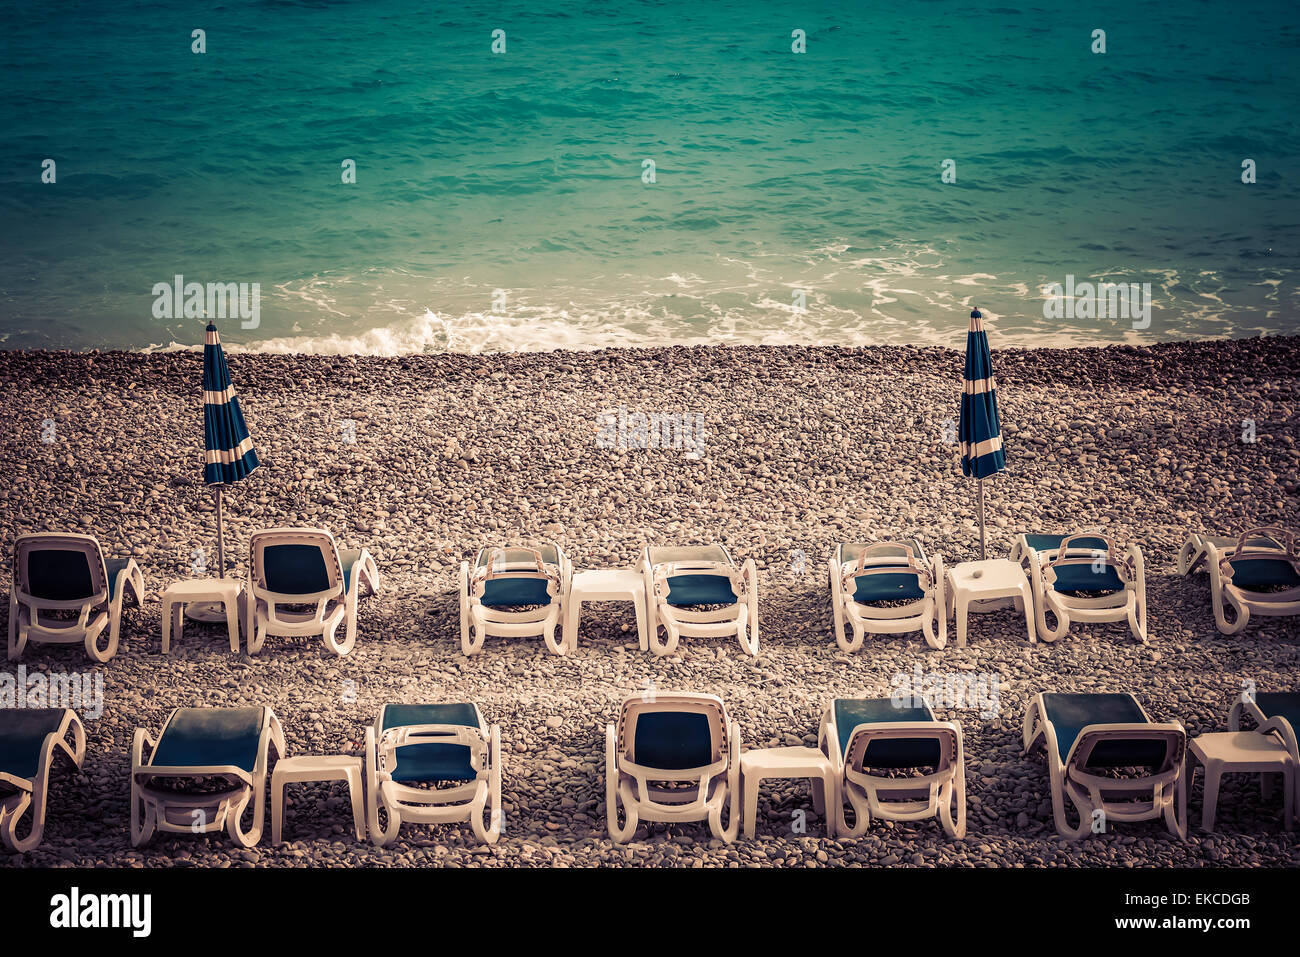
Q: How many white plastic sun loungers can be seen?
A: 14